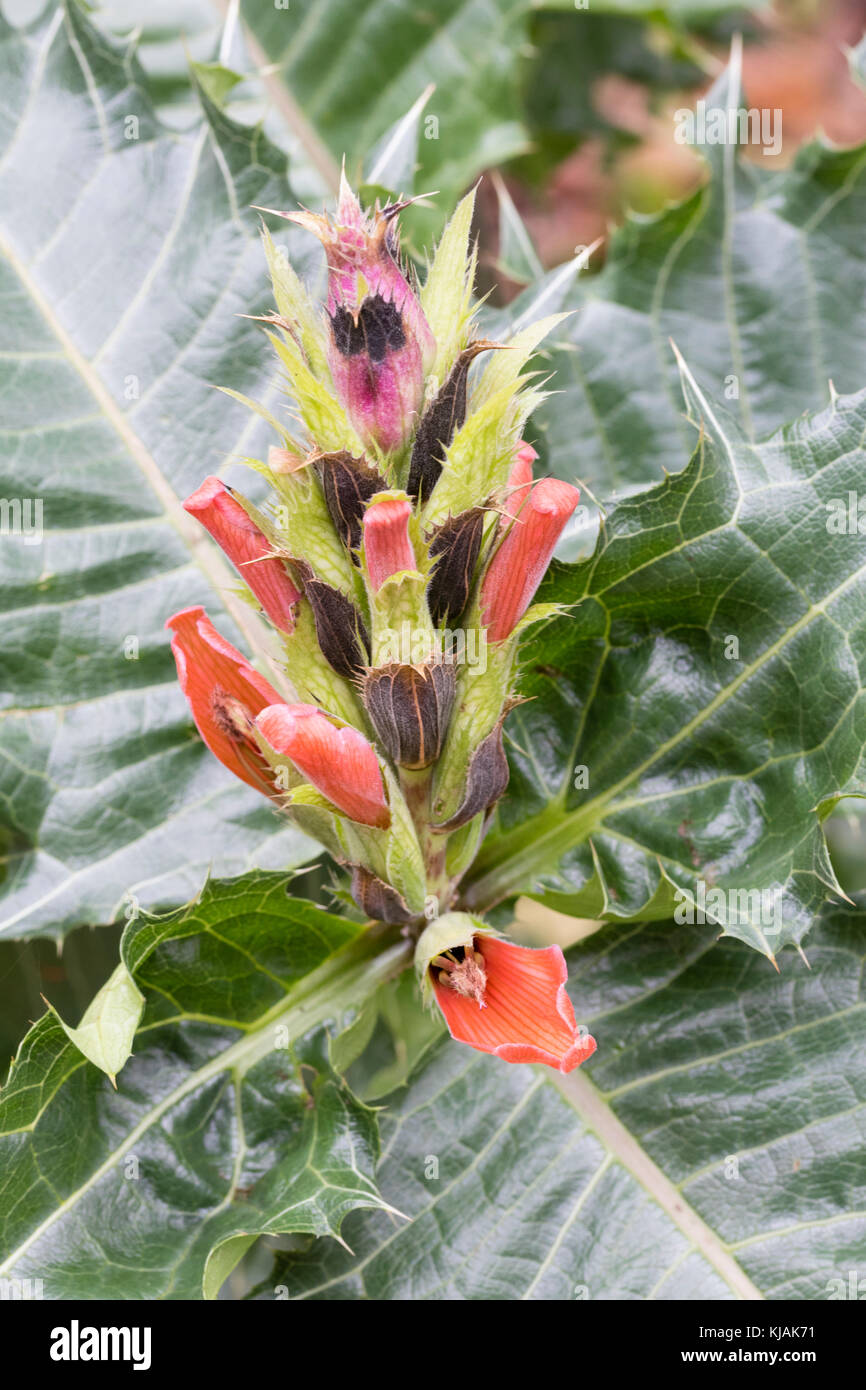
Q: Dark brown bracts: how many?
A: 7